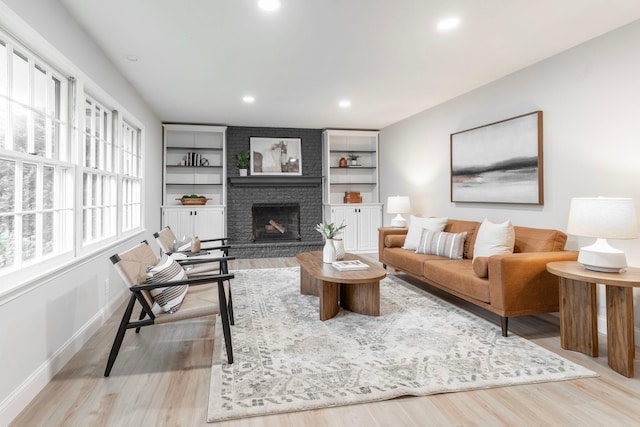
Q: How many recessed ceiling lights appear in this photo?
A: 4